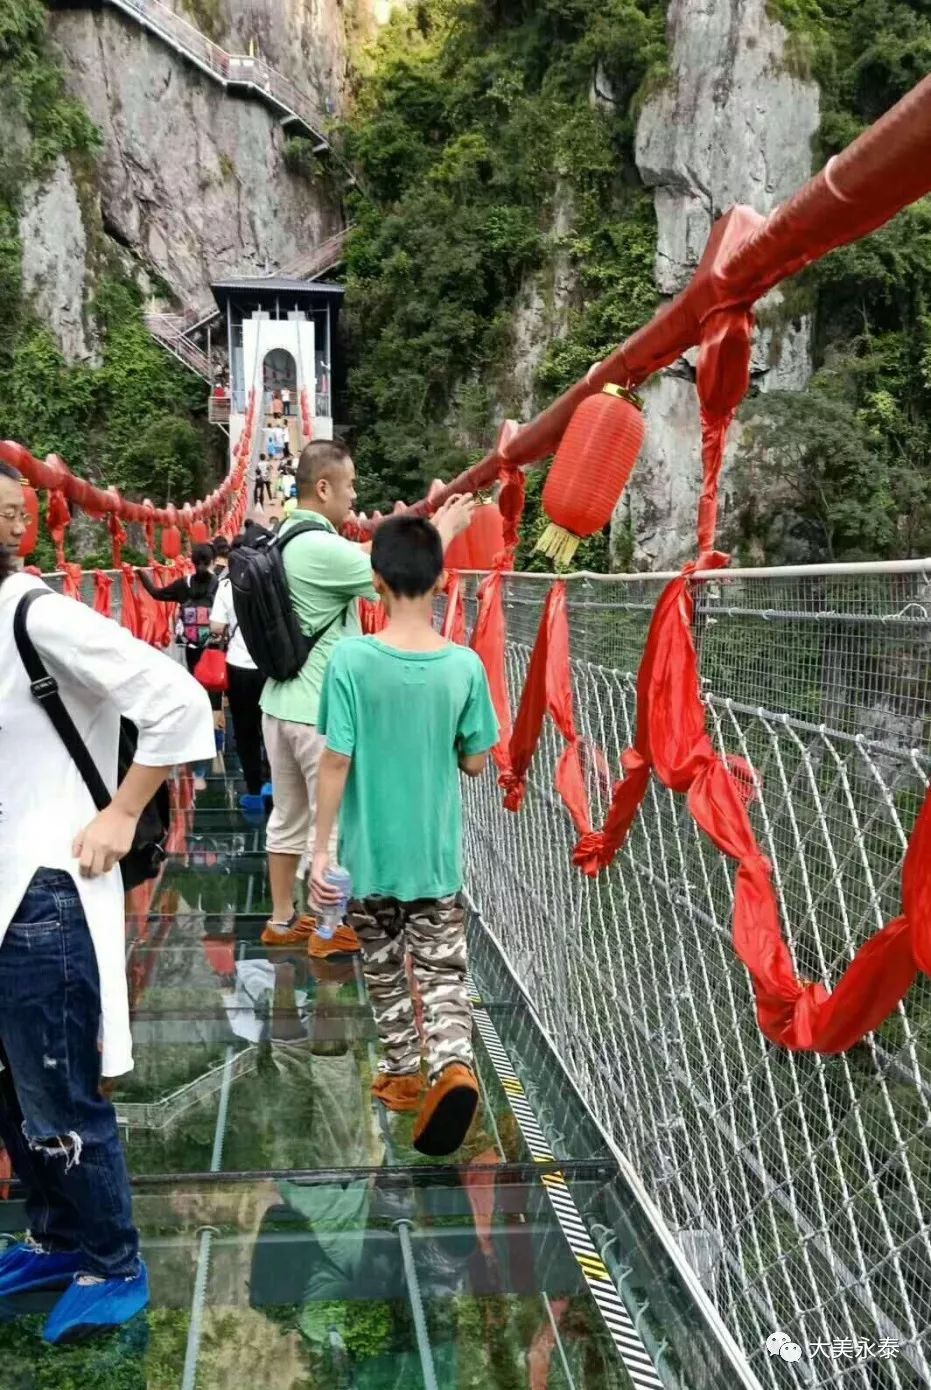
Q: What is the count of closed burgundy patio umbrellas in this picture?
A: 0